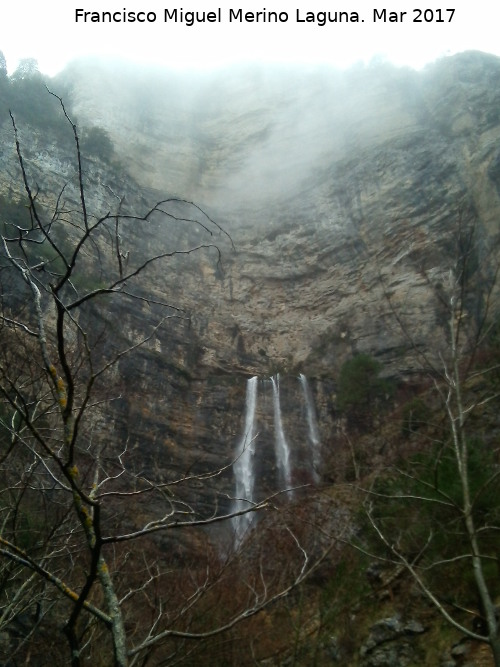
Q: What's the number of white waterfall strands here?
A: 3